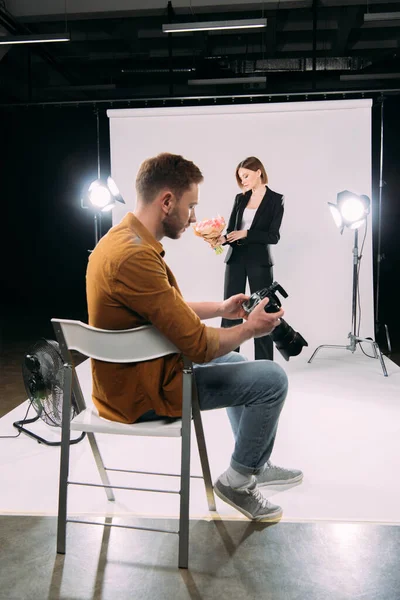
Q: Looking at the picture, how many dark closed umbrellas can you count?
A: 0